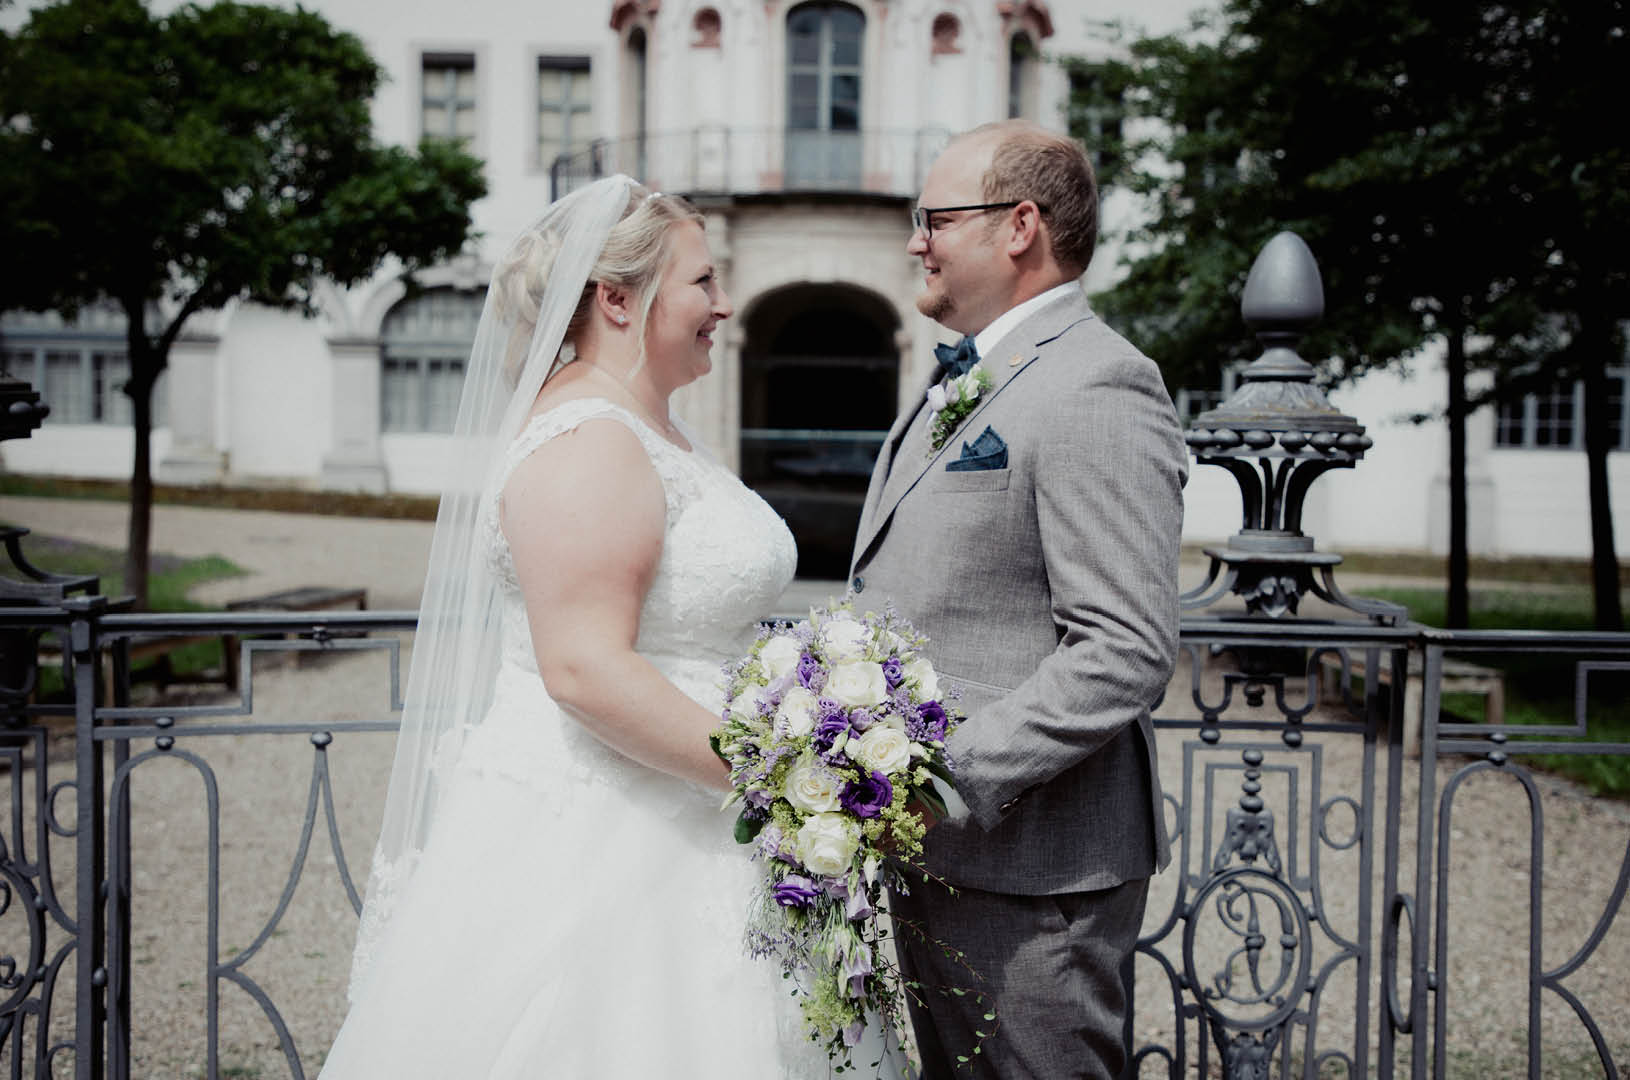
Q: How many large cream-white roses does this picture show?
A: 9